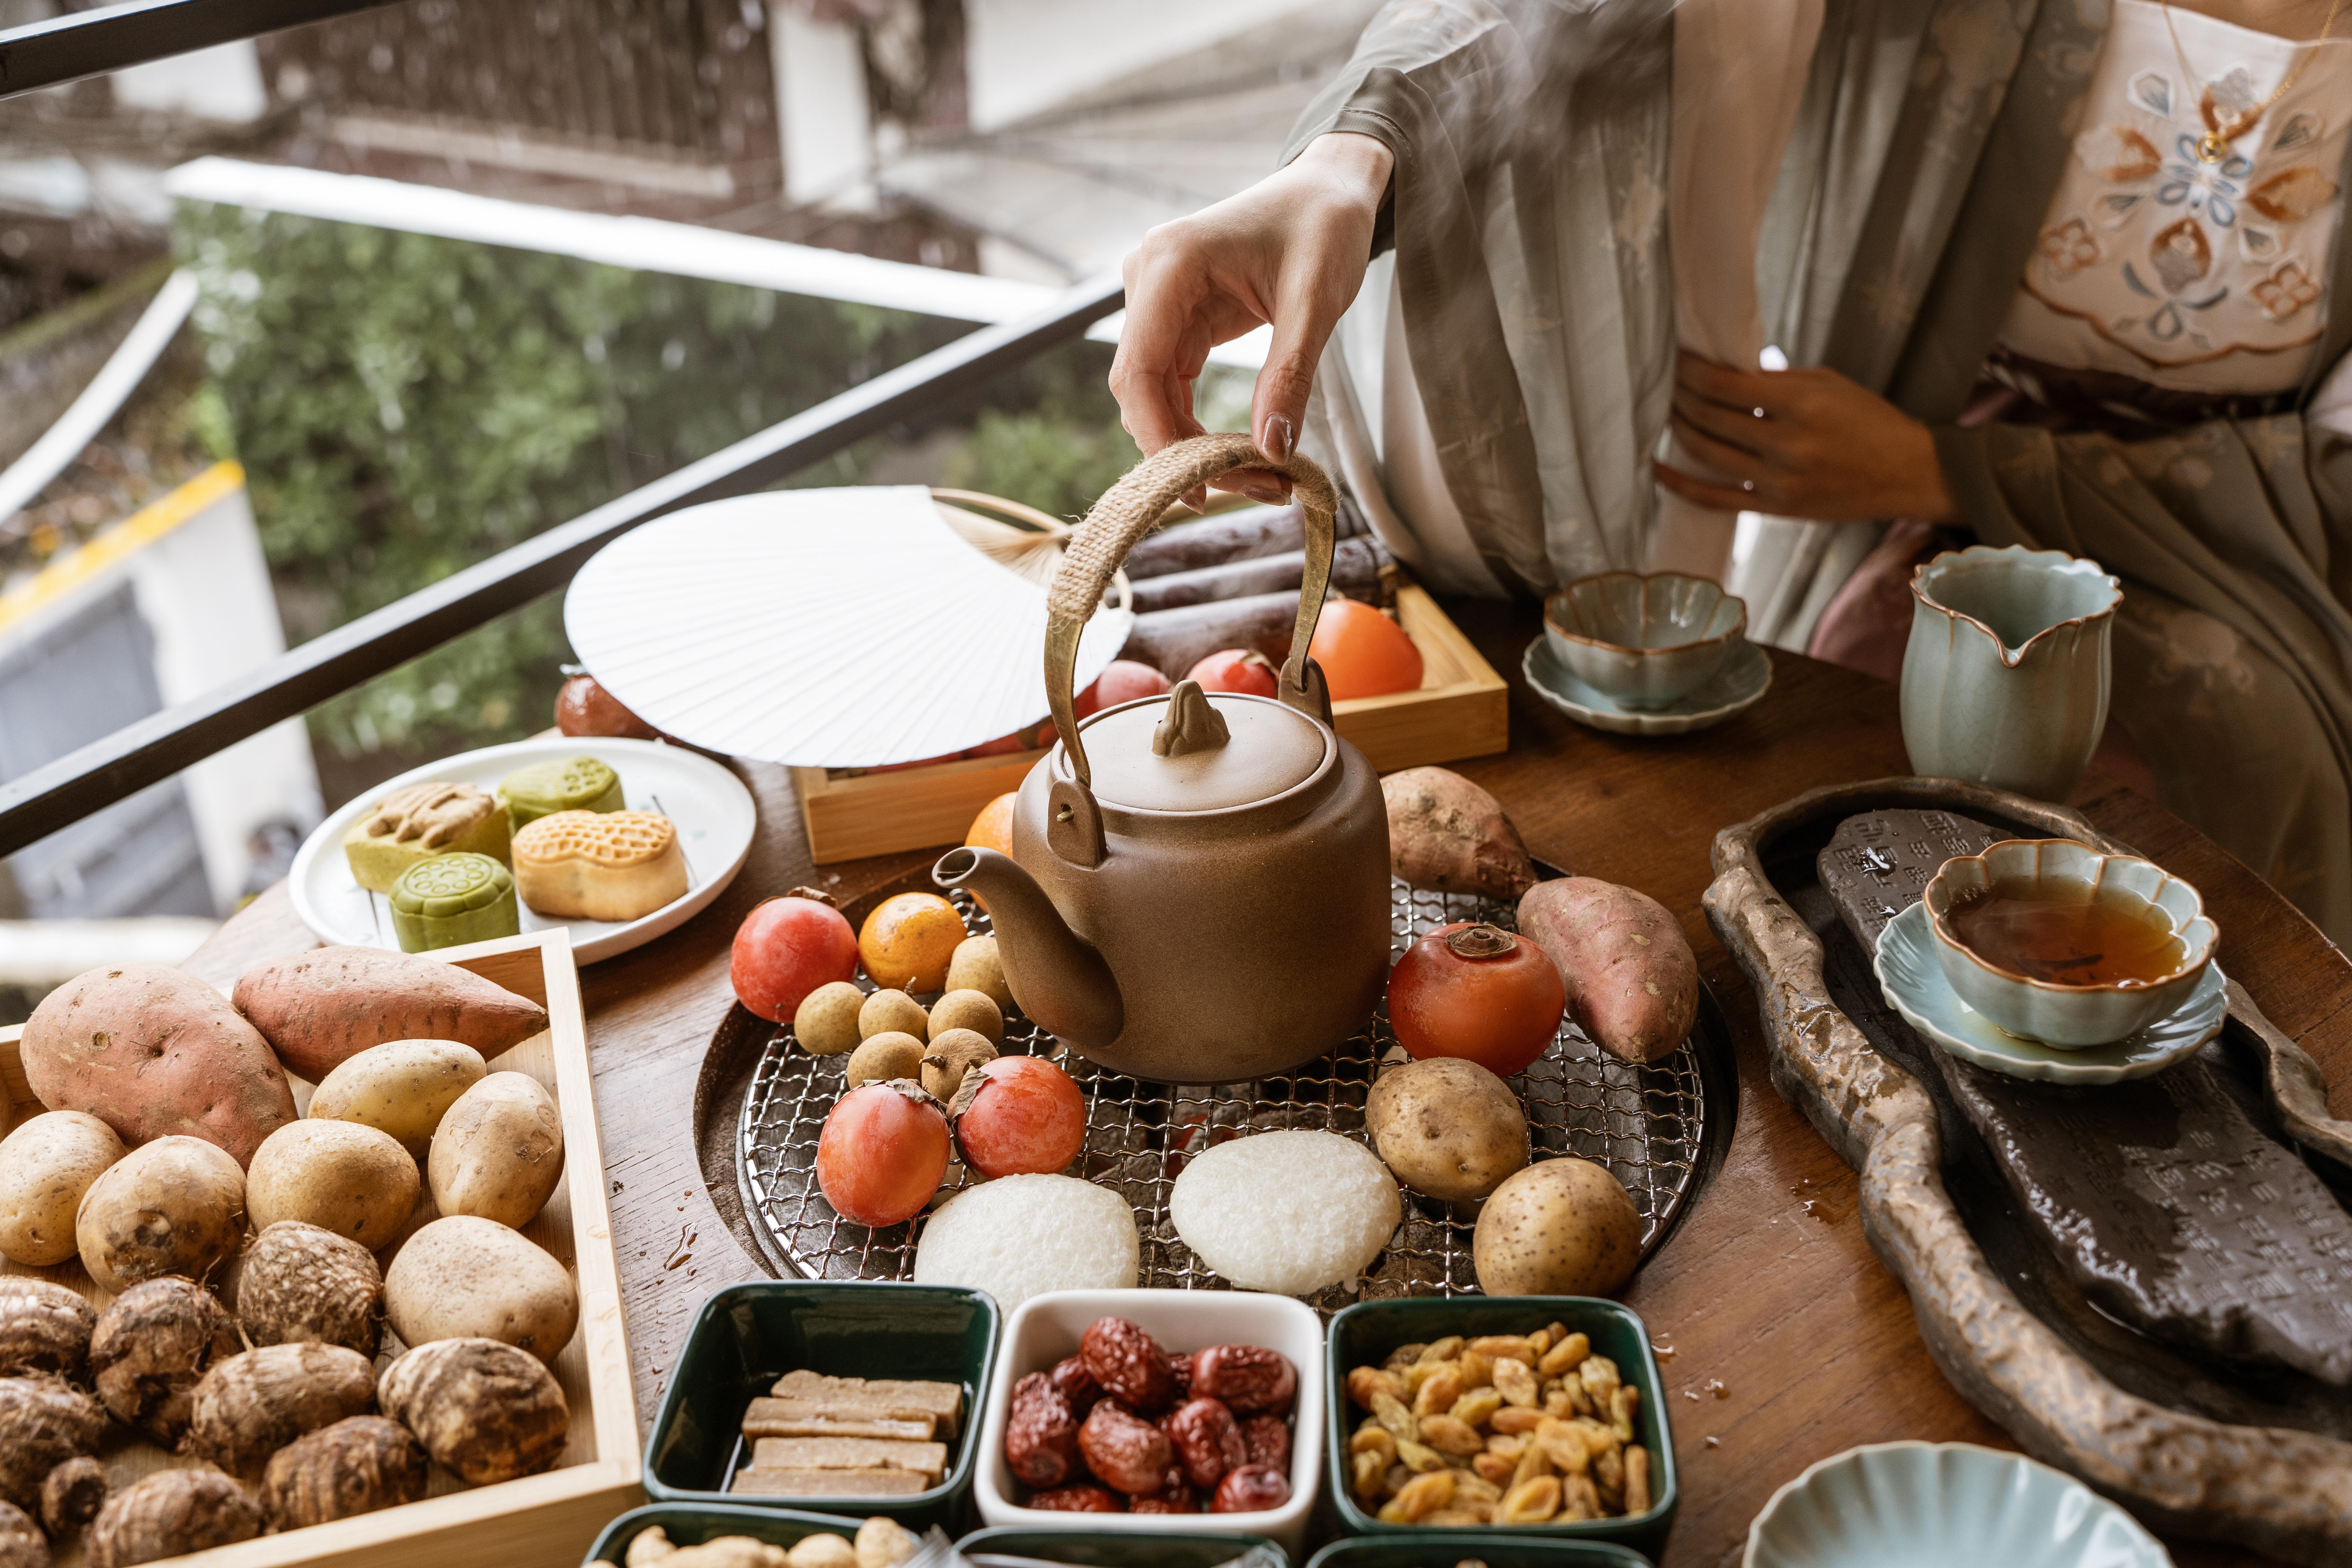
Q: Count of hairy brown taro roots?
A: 10